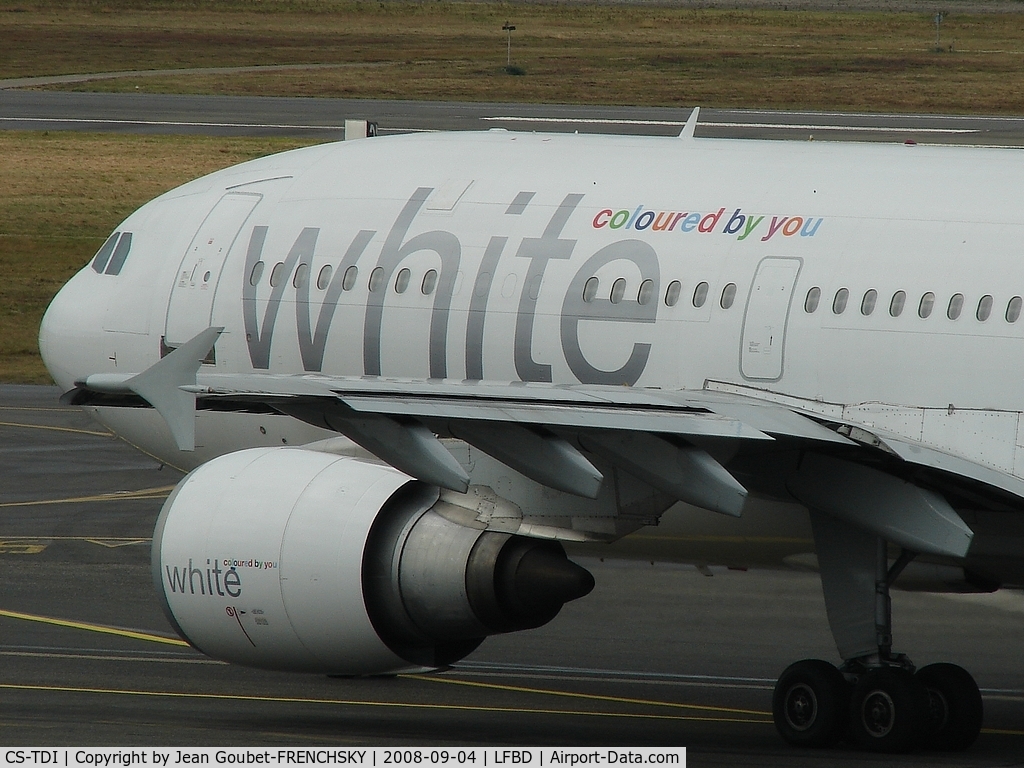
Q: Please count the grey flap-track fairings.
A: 4